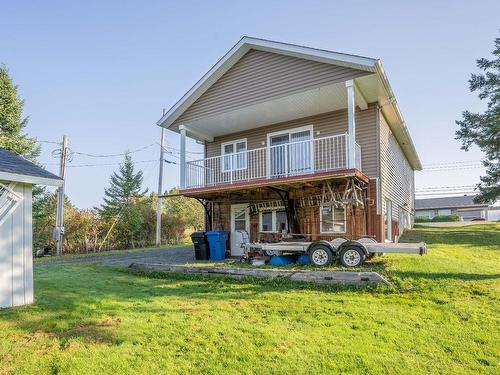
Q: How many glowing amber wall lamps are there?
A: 0